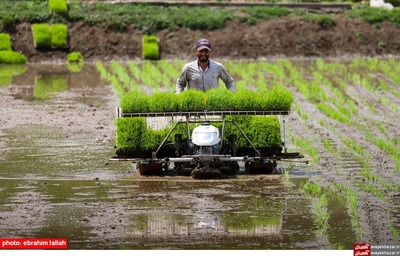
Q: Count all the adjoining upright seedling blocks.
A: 2